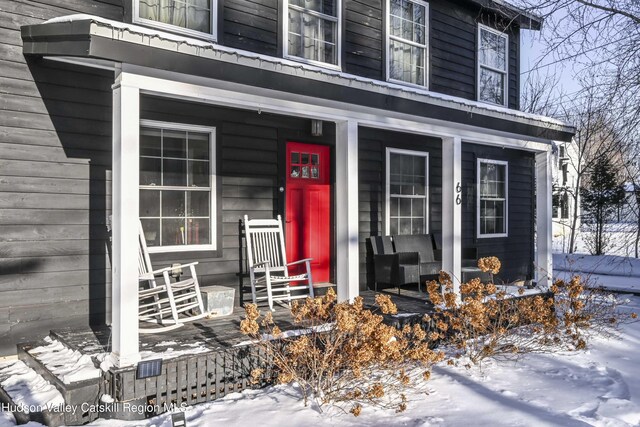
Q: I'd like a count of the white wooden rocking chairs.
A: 2